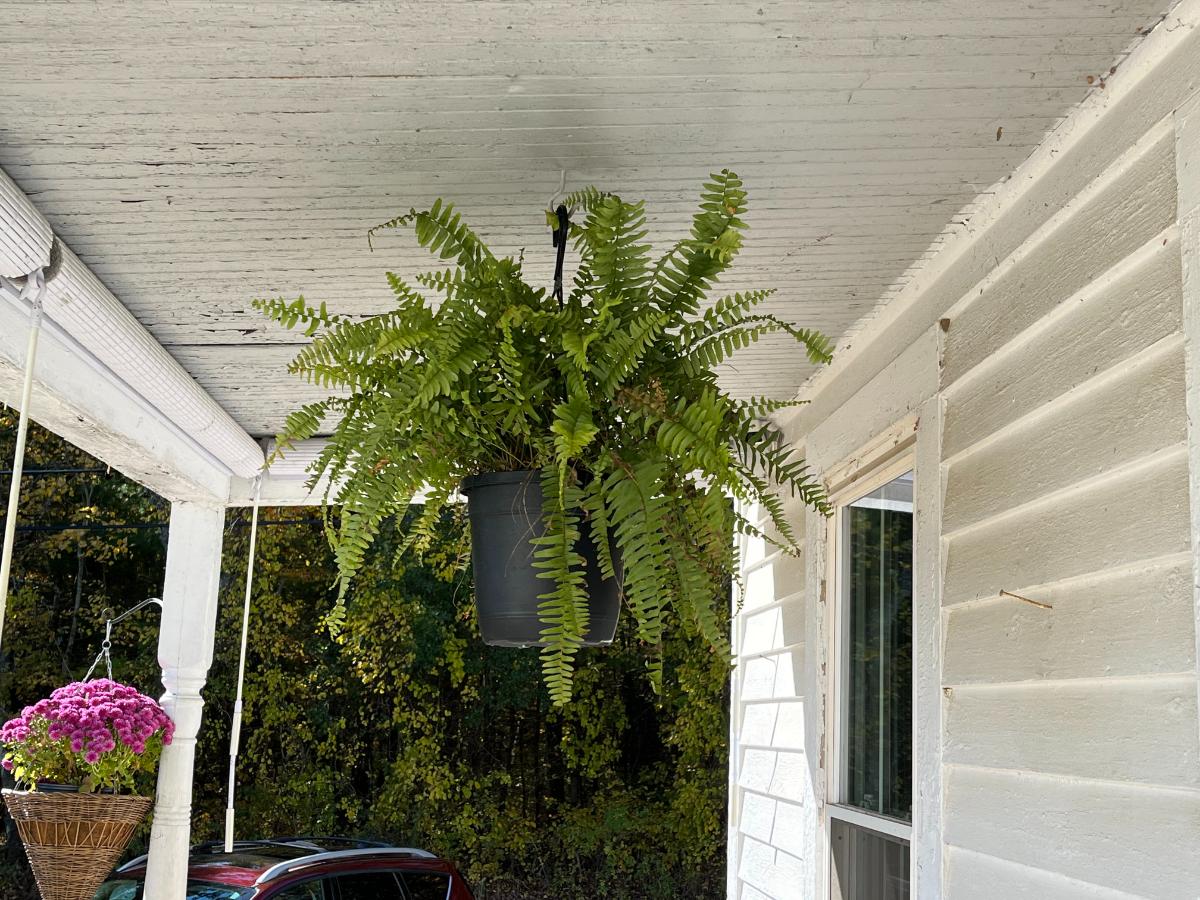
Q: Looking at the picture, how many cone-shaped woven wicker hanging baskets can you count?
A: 1